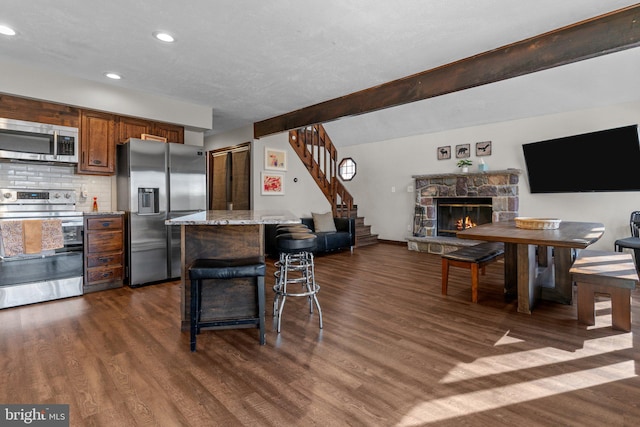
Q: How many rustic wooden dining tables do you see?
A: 1